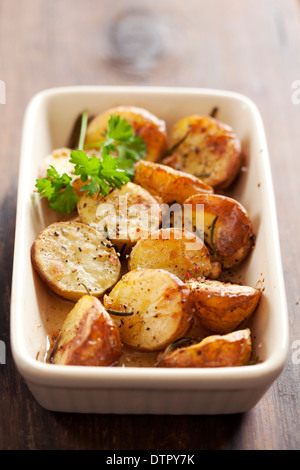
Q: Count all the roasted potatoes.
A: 12